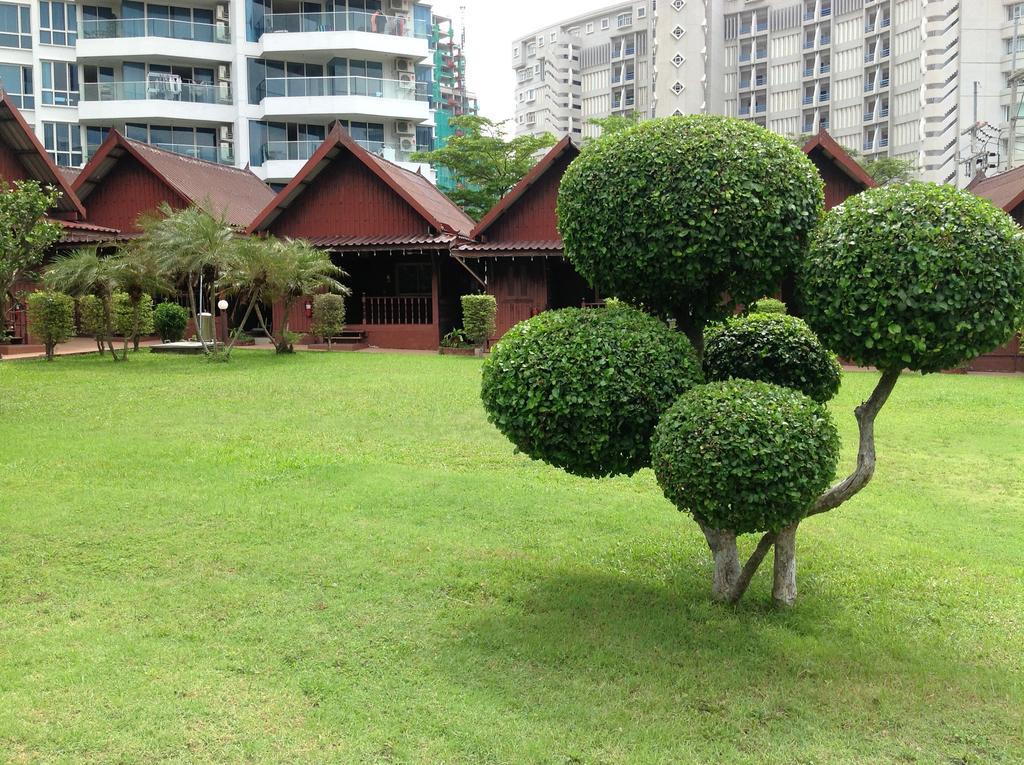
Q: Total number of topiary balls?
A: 5